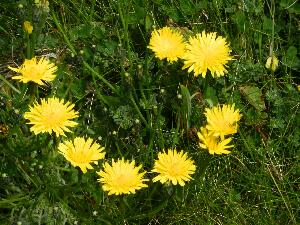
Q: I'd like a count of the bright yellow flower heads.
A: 9